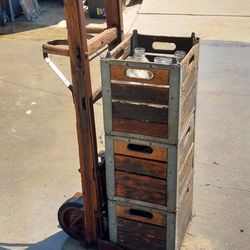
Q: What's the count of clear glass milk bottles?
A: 2